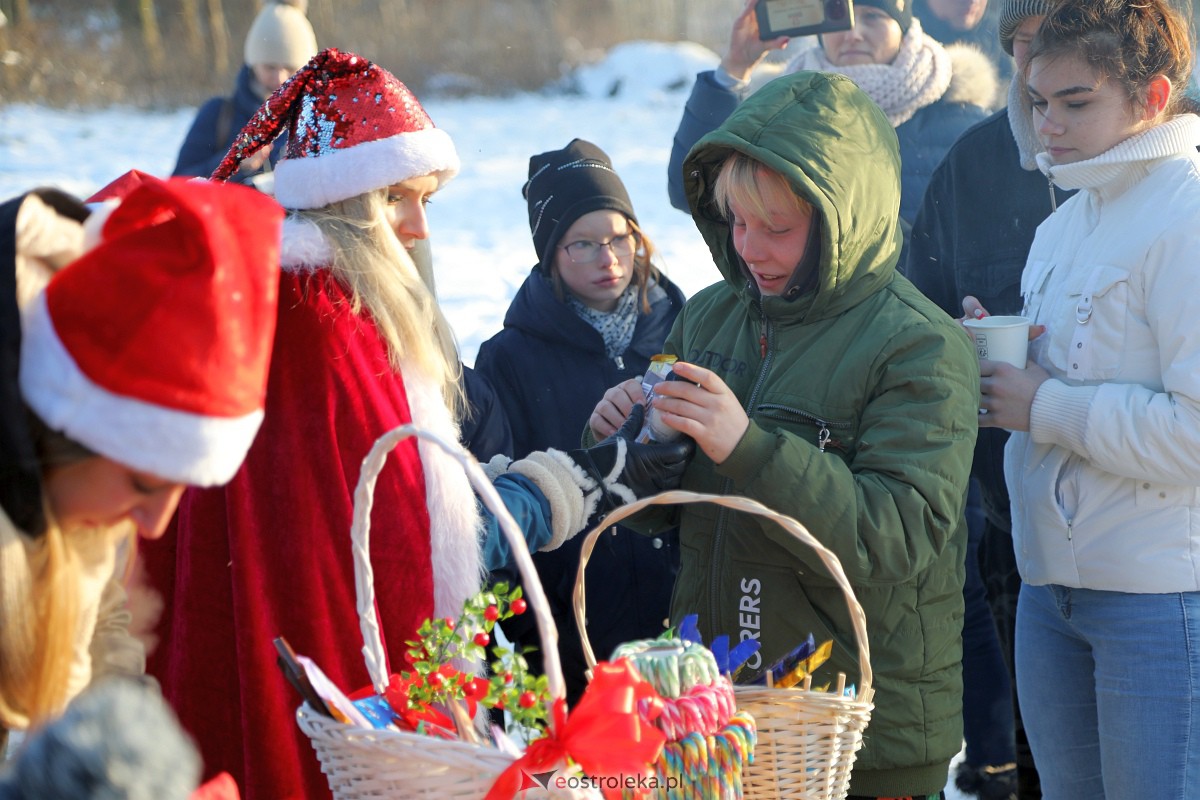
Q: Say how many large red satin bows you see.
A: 1